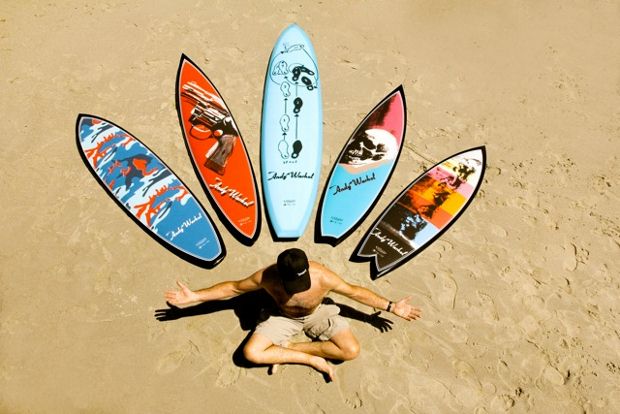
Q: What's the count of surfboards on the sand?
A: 5